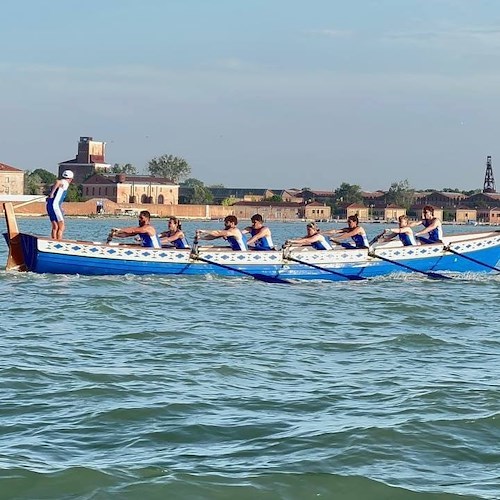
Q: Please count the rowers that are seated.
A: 8